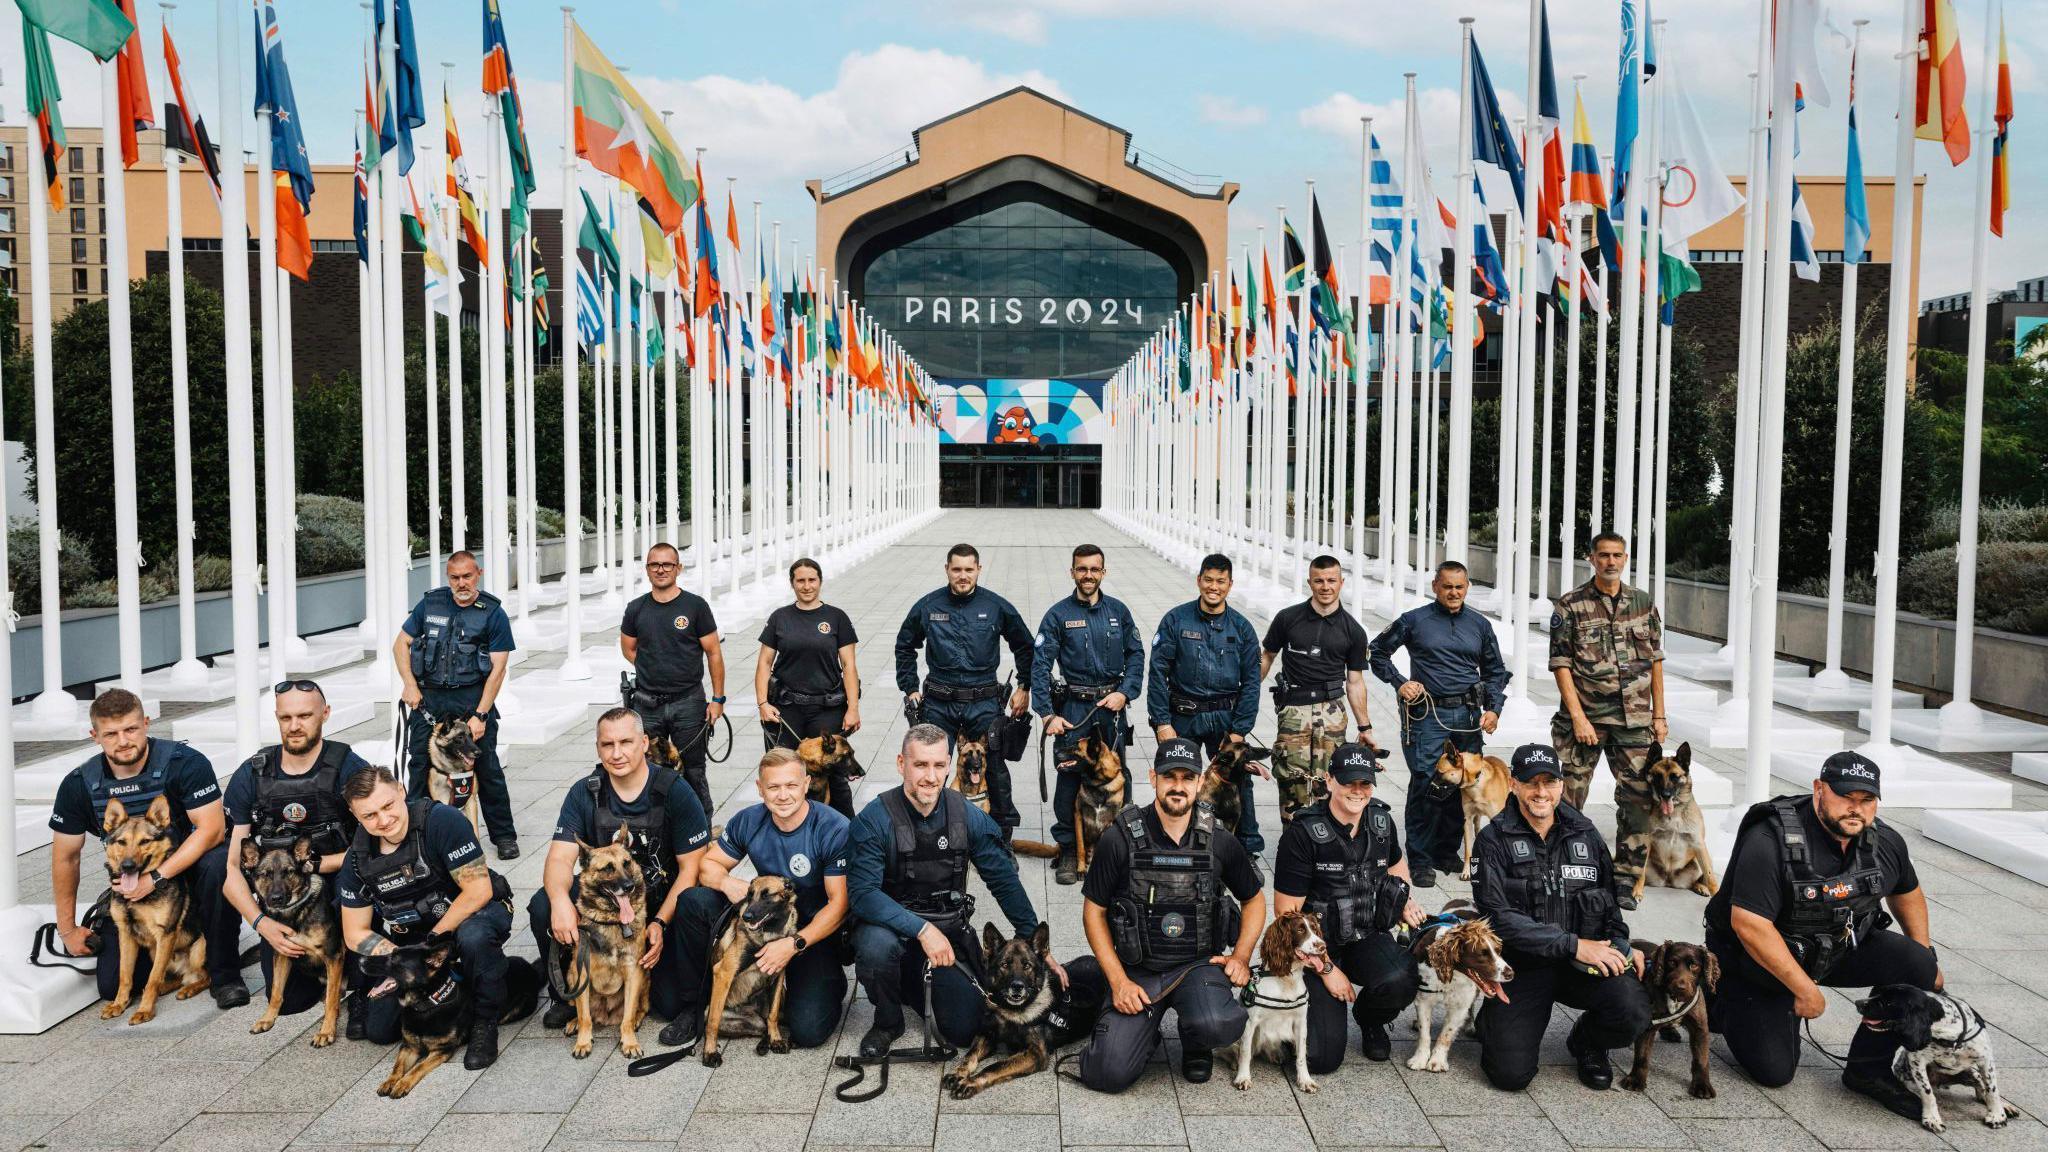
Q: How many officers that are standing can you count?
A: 9